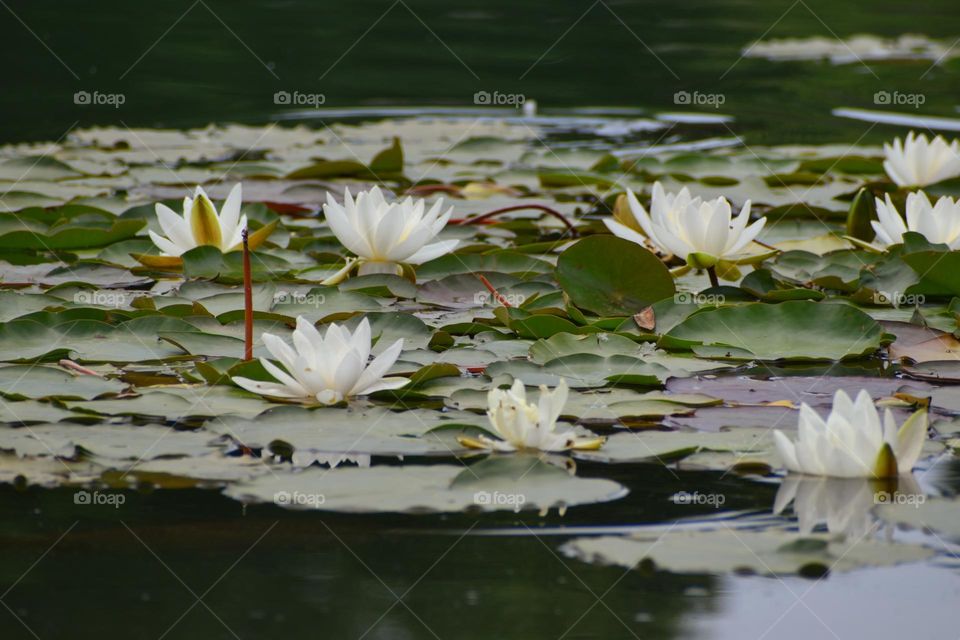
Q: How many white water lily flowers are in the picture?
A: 8